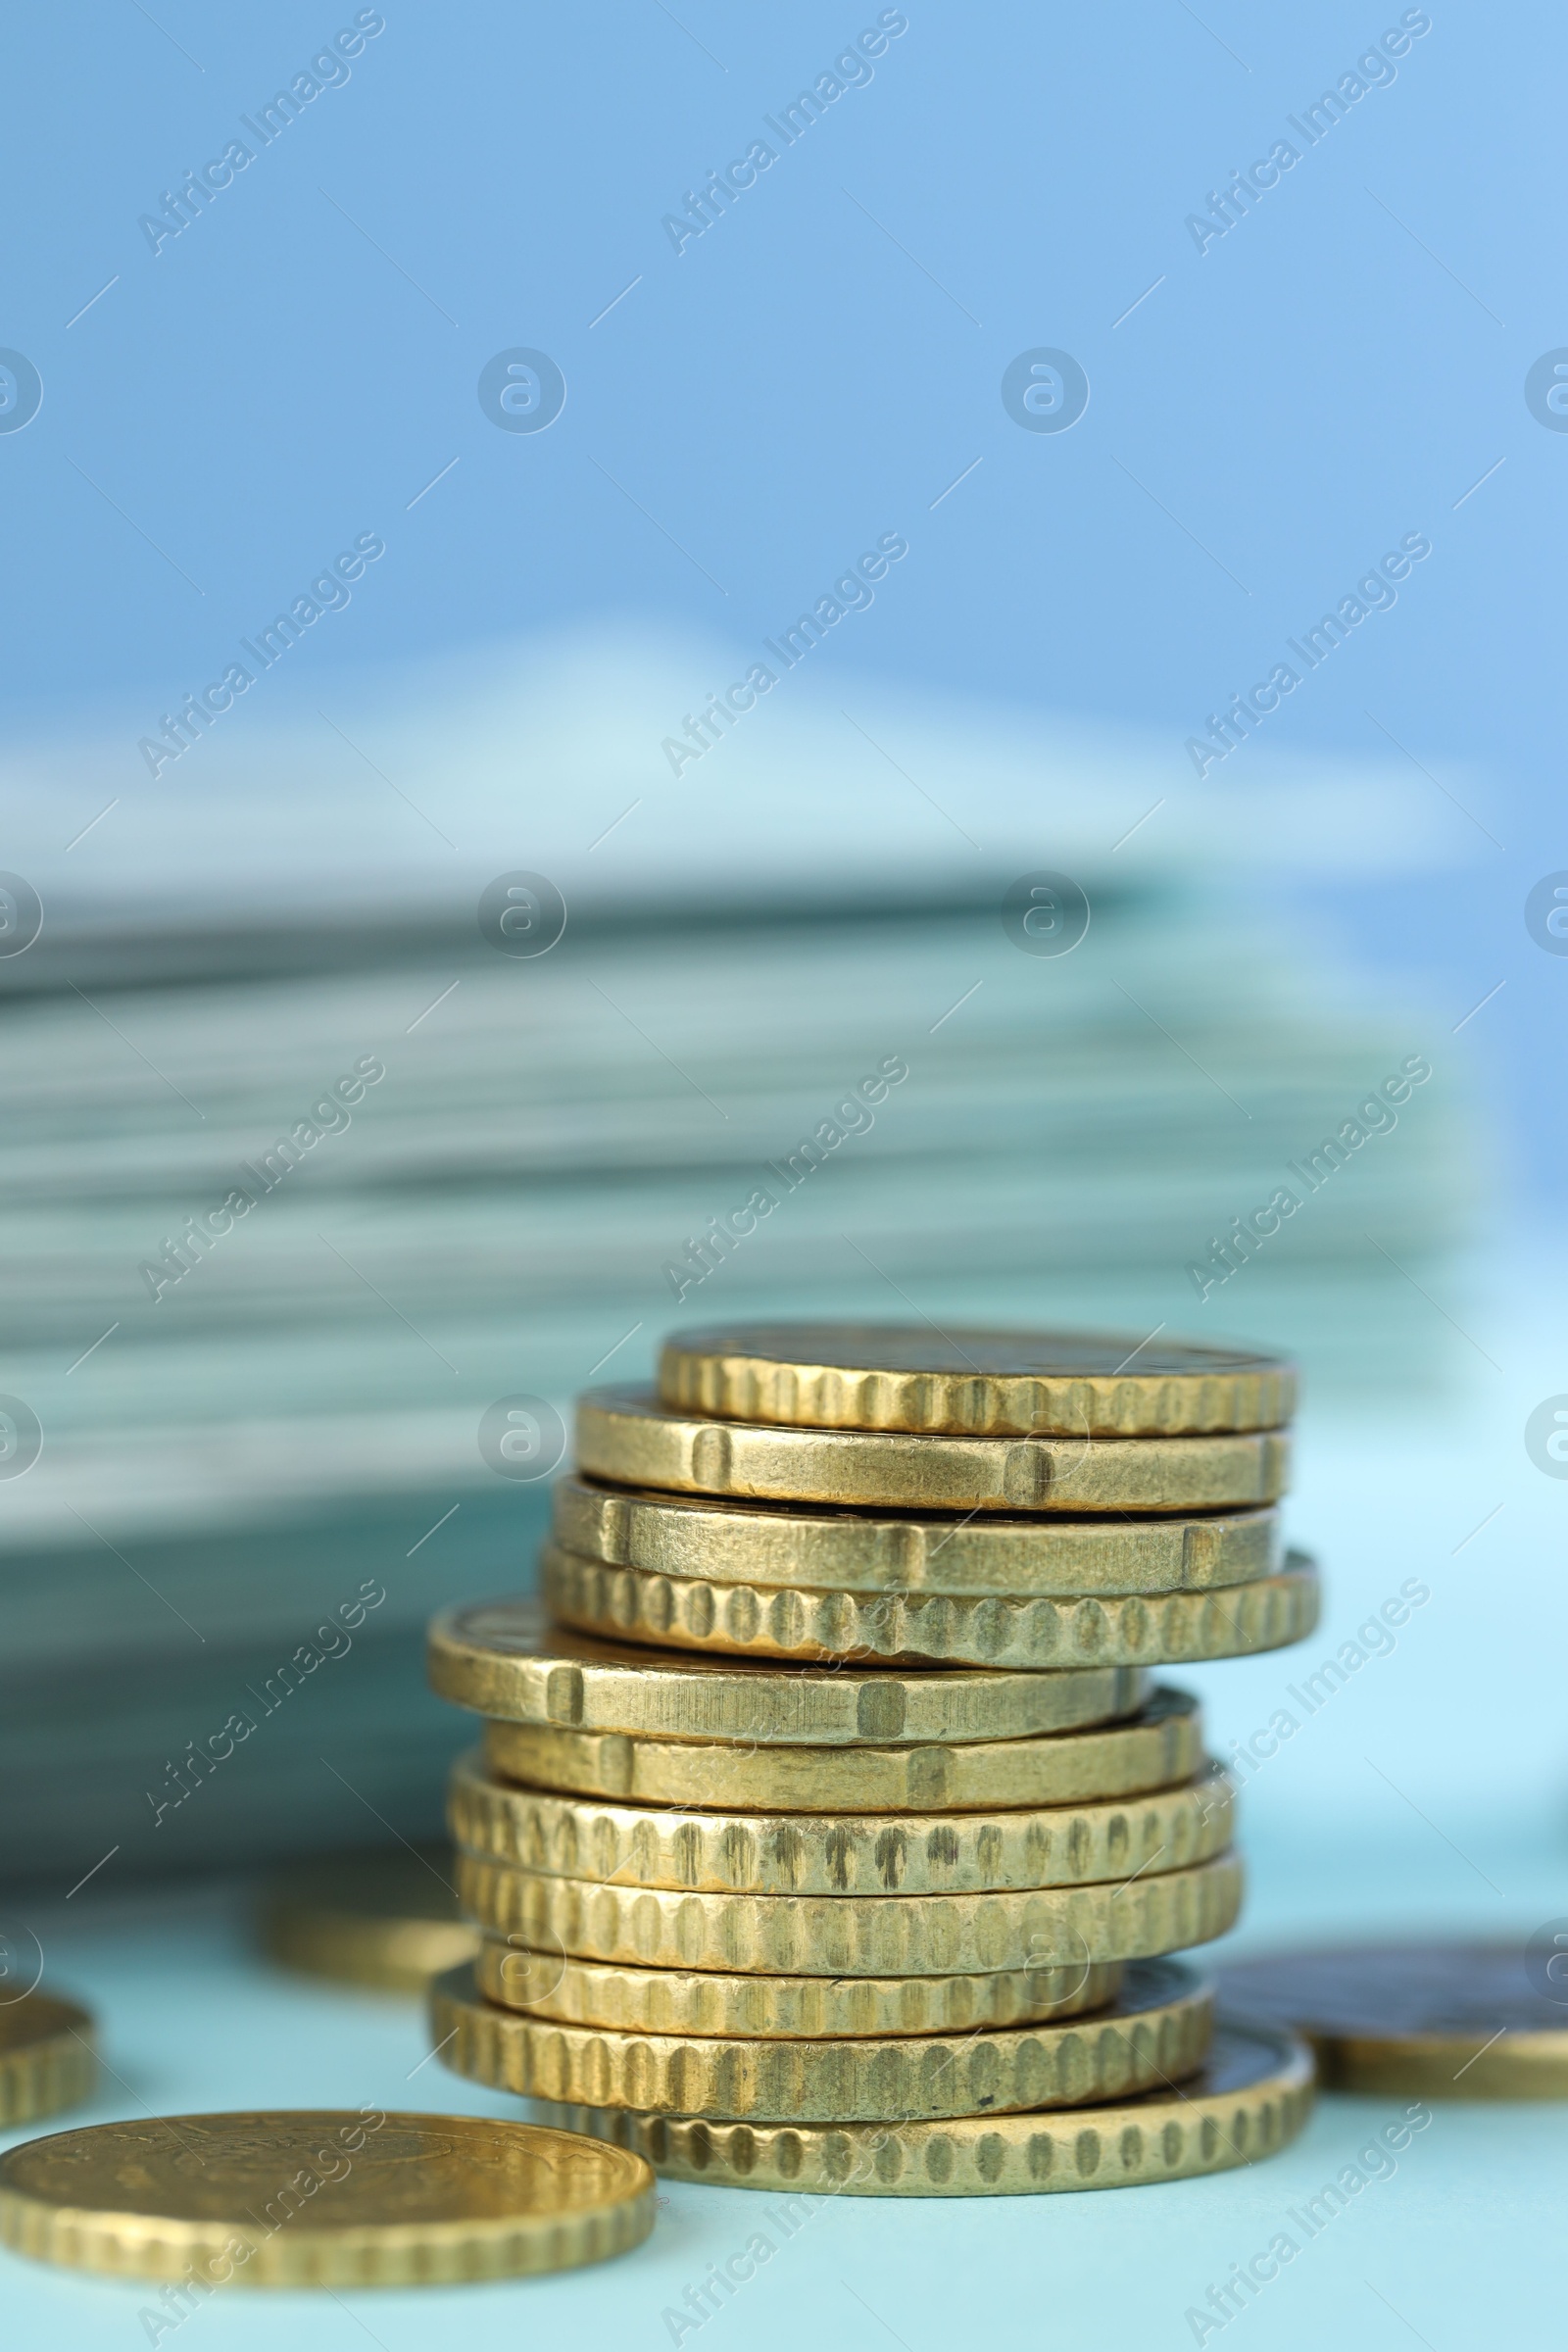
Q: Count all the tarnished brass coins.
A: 15